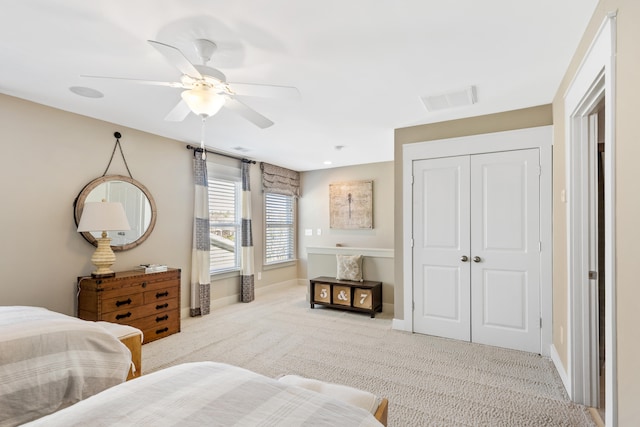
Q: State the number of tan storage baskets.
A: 3